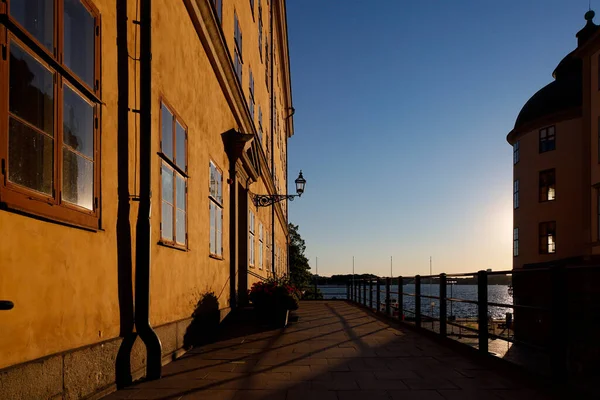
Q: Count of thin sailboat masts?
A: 4